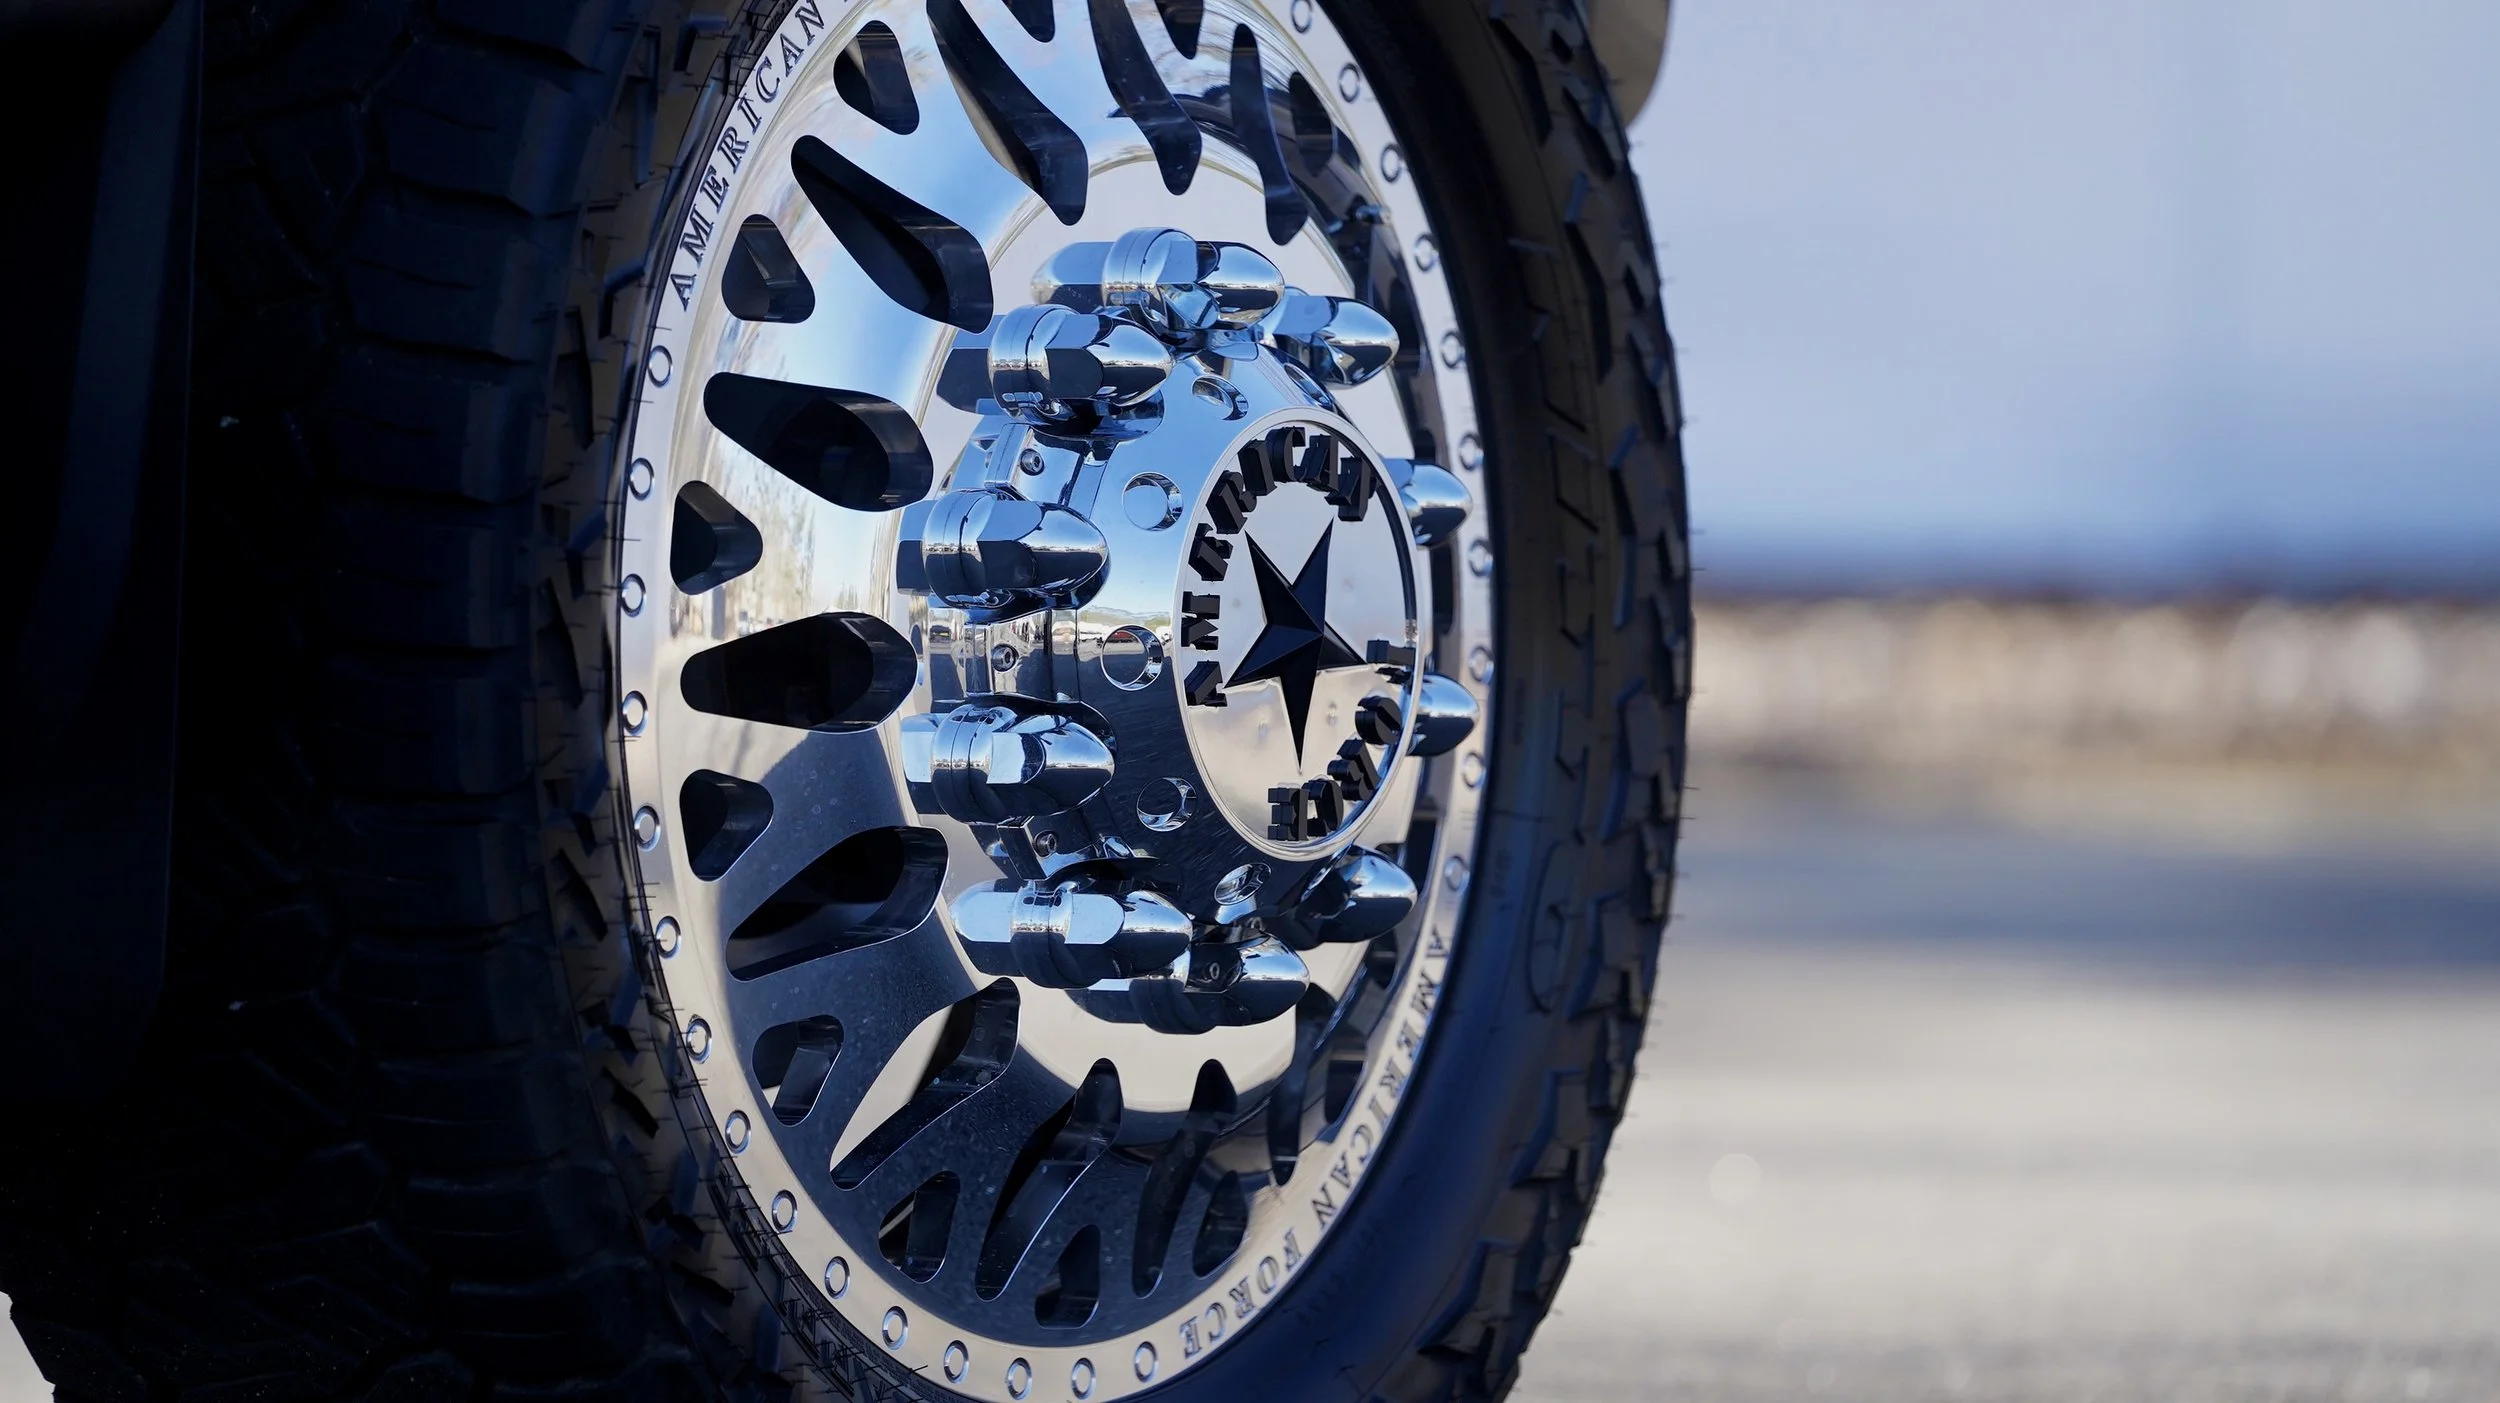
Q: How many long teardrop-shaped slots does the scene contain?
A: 11